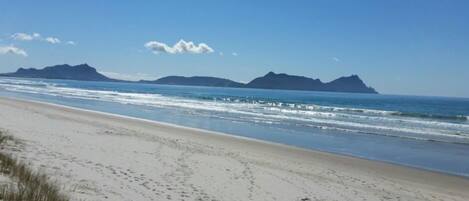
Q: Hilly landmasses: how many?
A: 3